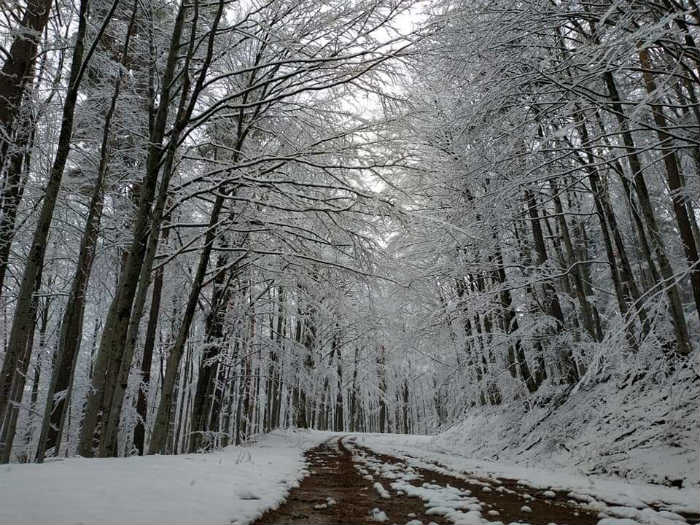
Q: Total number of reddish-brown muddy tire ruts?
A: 2